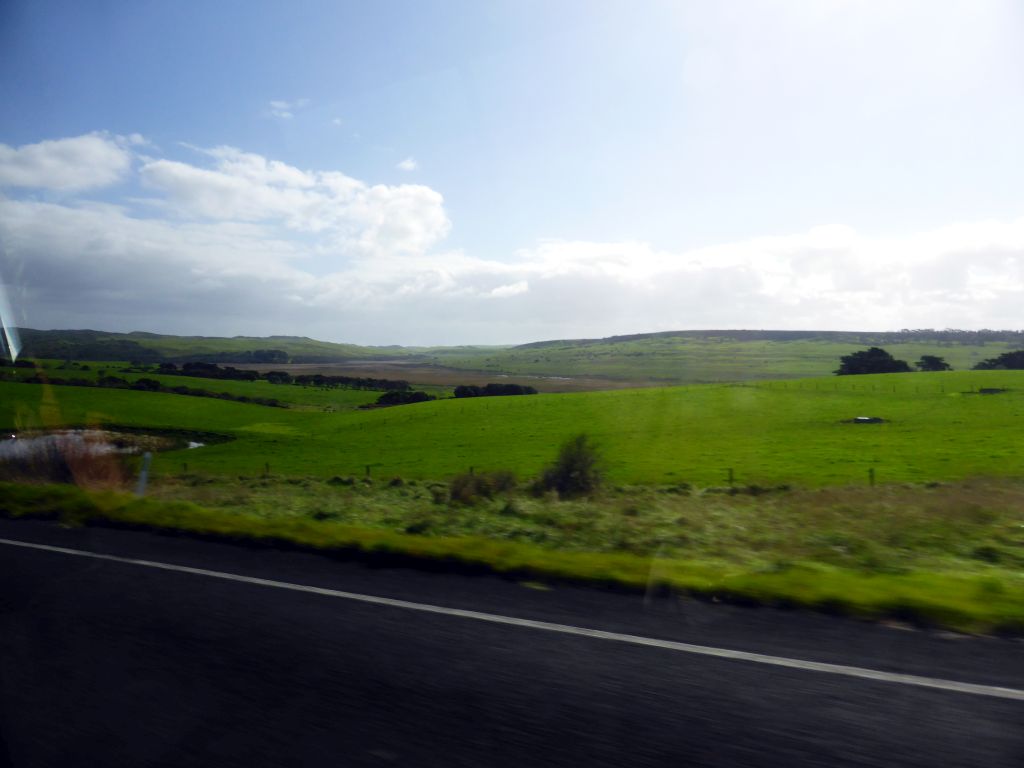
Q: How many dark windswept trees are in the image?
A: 3